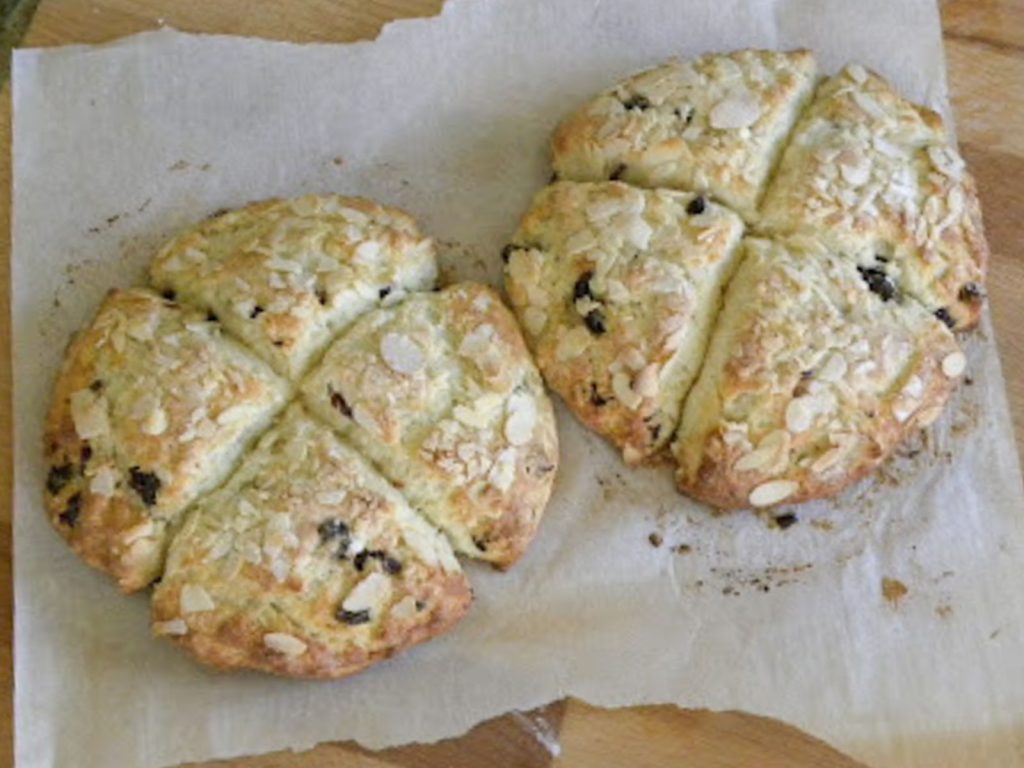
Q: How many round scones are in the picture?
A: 2